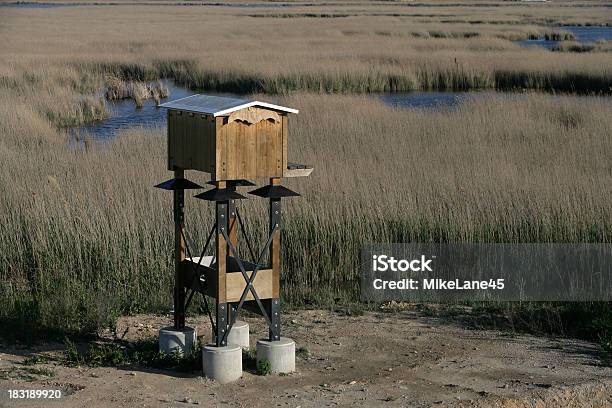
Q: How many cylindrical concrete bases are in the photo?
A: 4